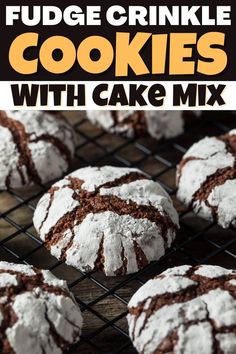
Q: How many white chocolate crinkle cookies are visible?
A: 6